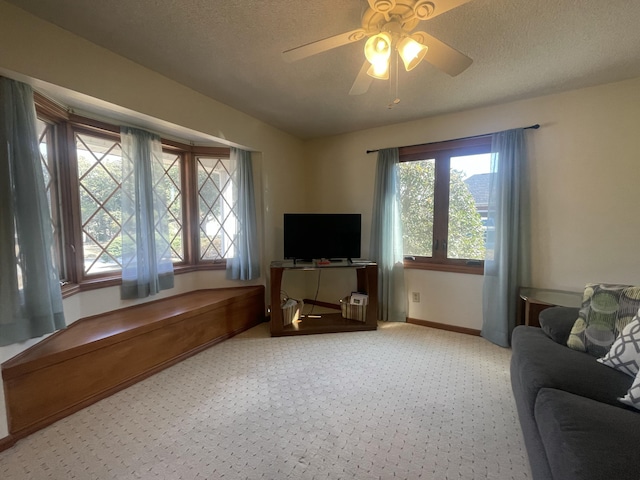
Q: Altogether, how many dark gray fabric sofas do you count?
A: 1